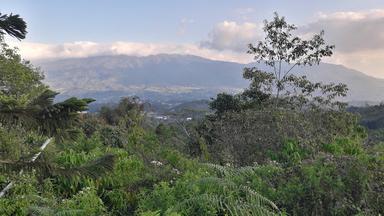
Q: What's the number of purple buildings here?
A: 0